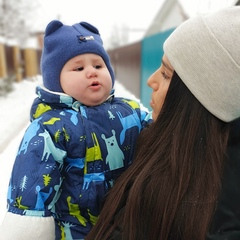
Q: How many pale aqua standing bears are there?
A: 1